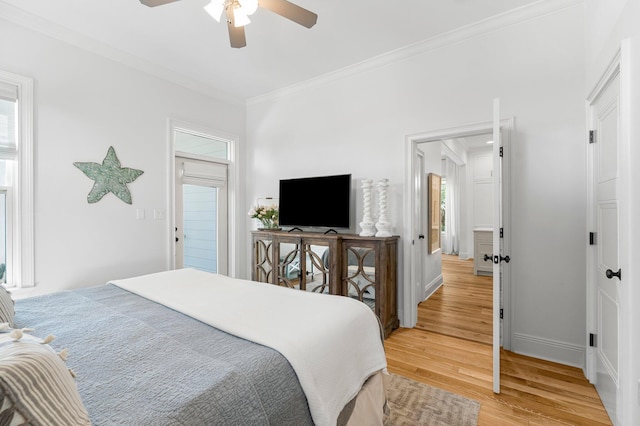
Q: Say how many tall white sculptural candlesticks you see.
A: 2